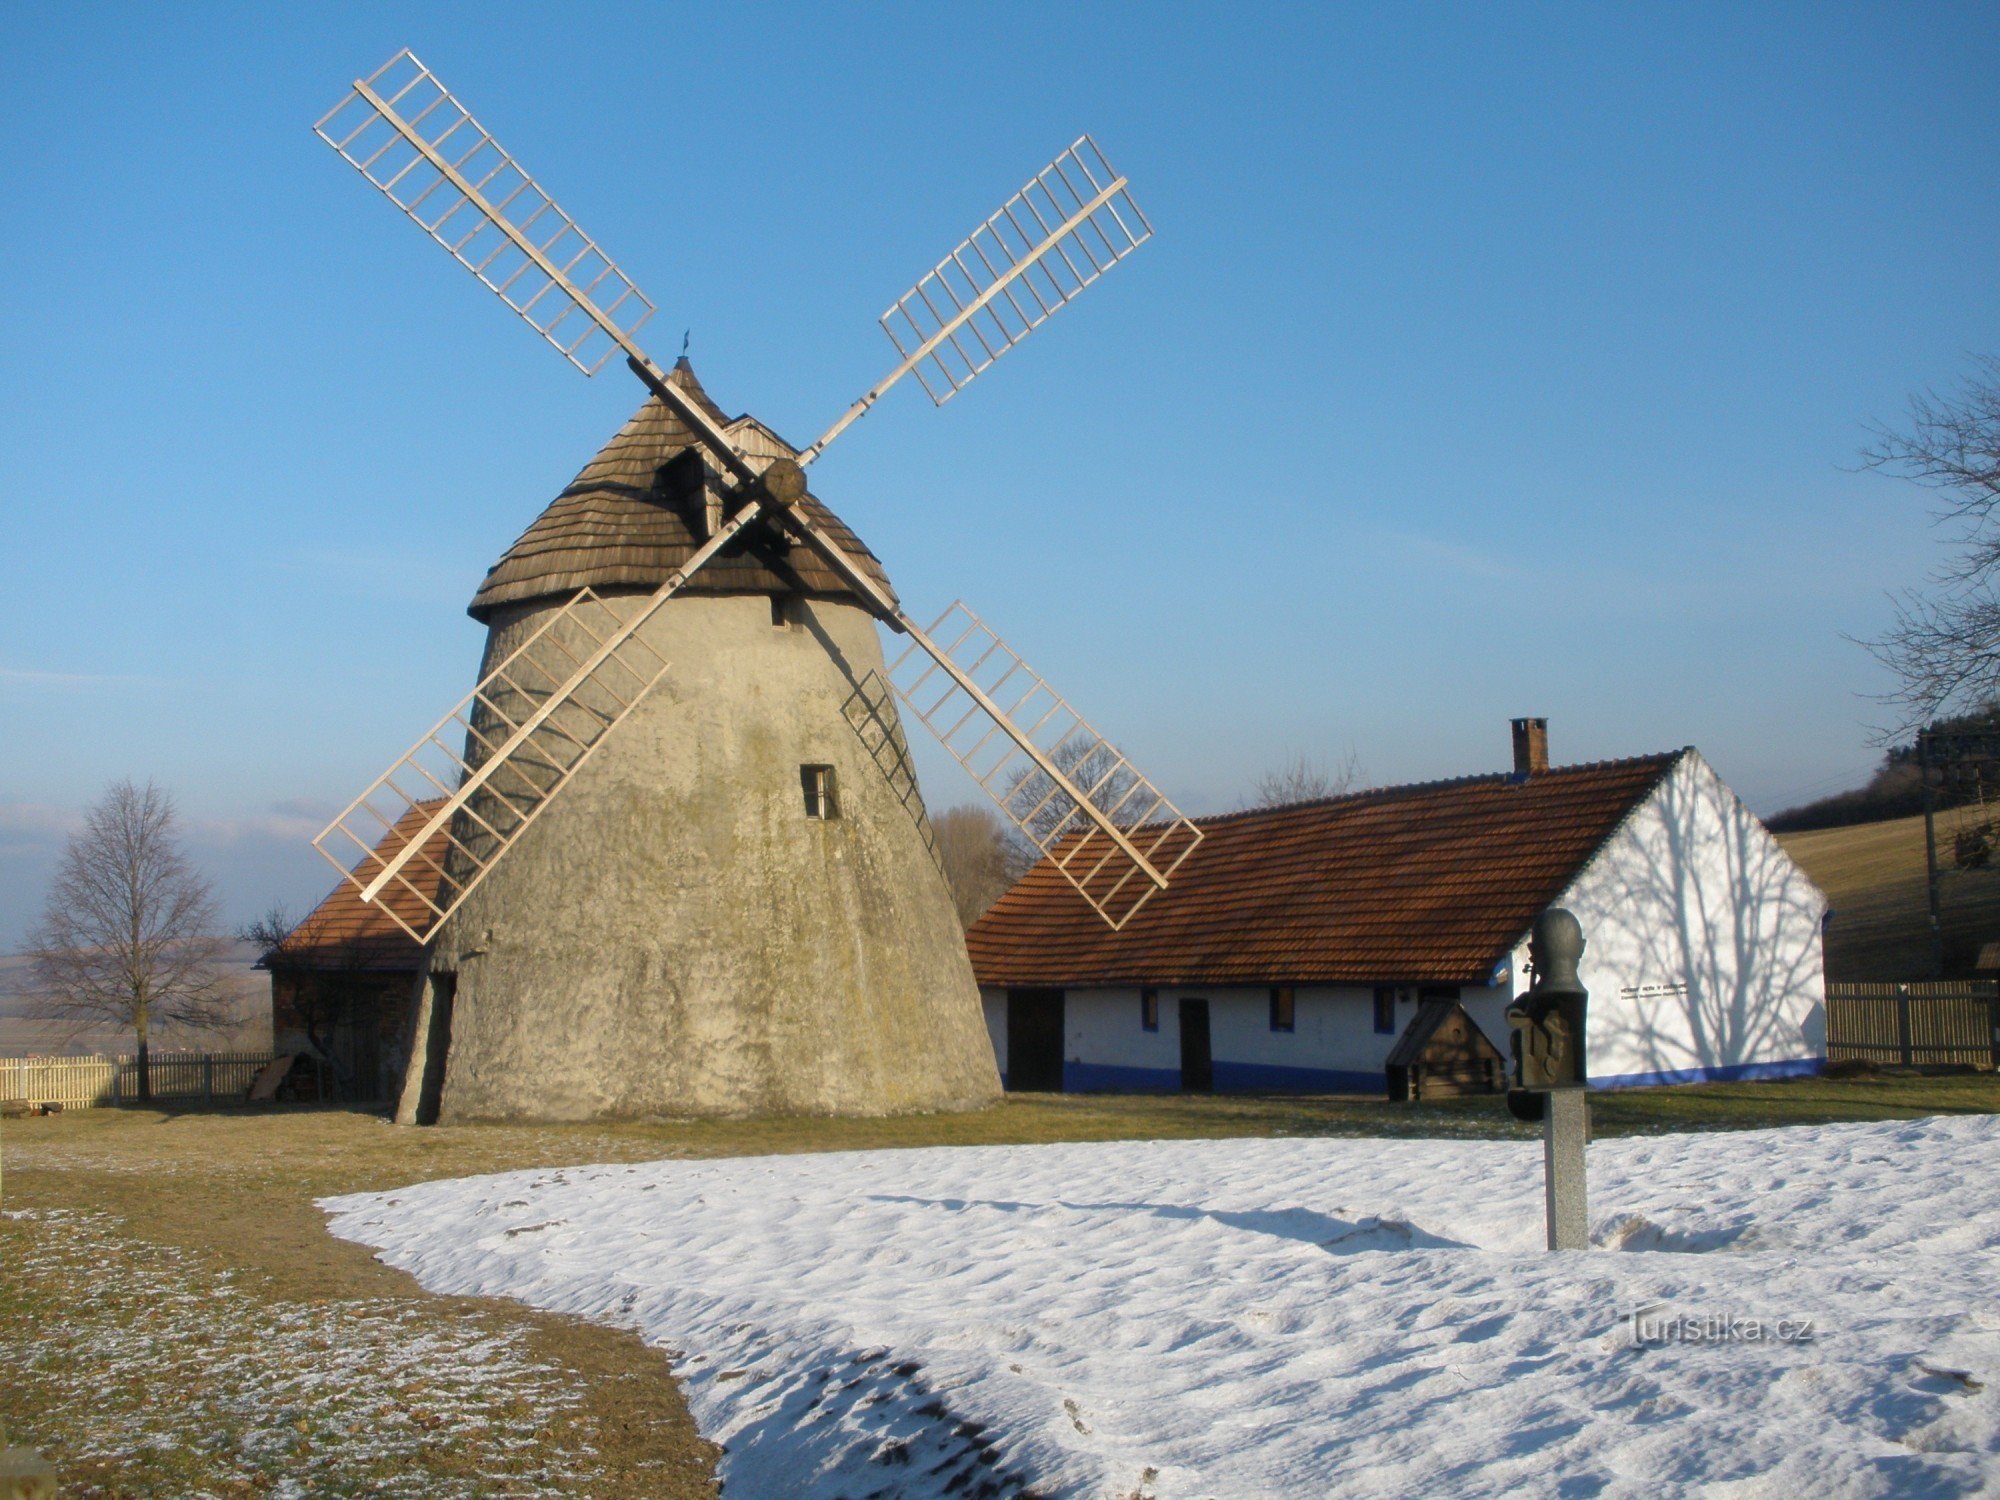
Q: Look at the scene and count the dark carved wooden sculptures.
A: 1